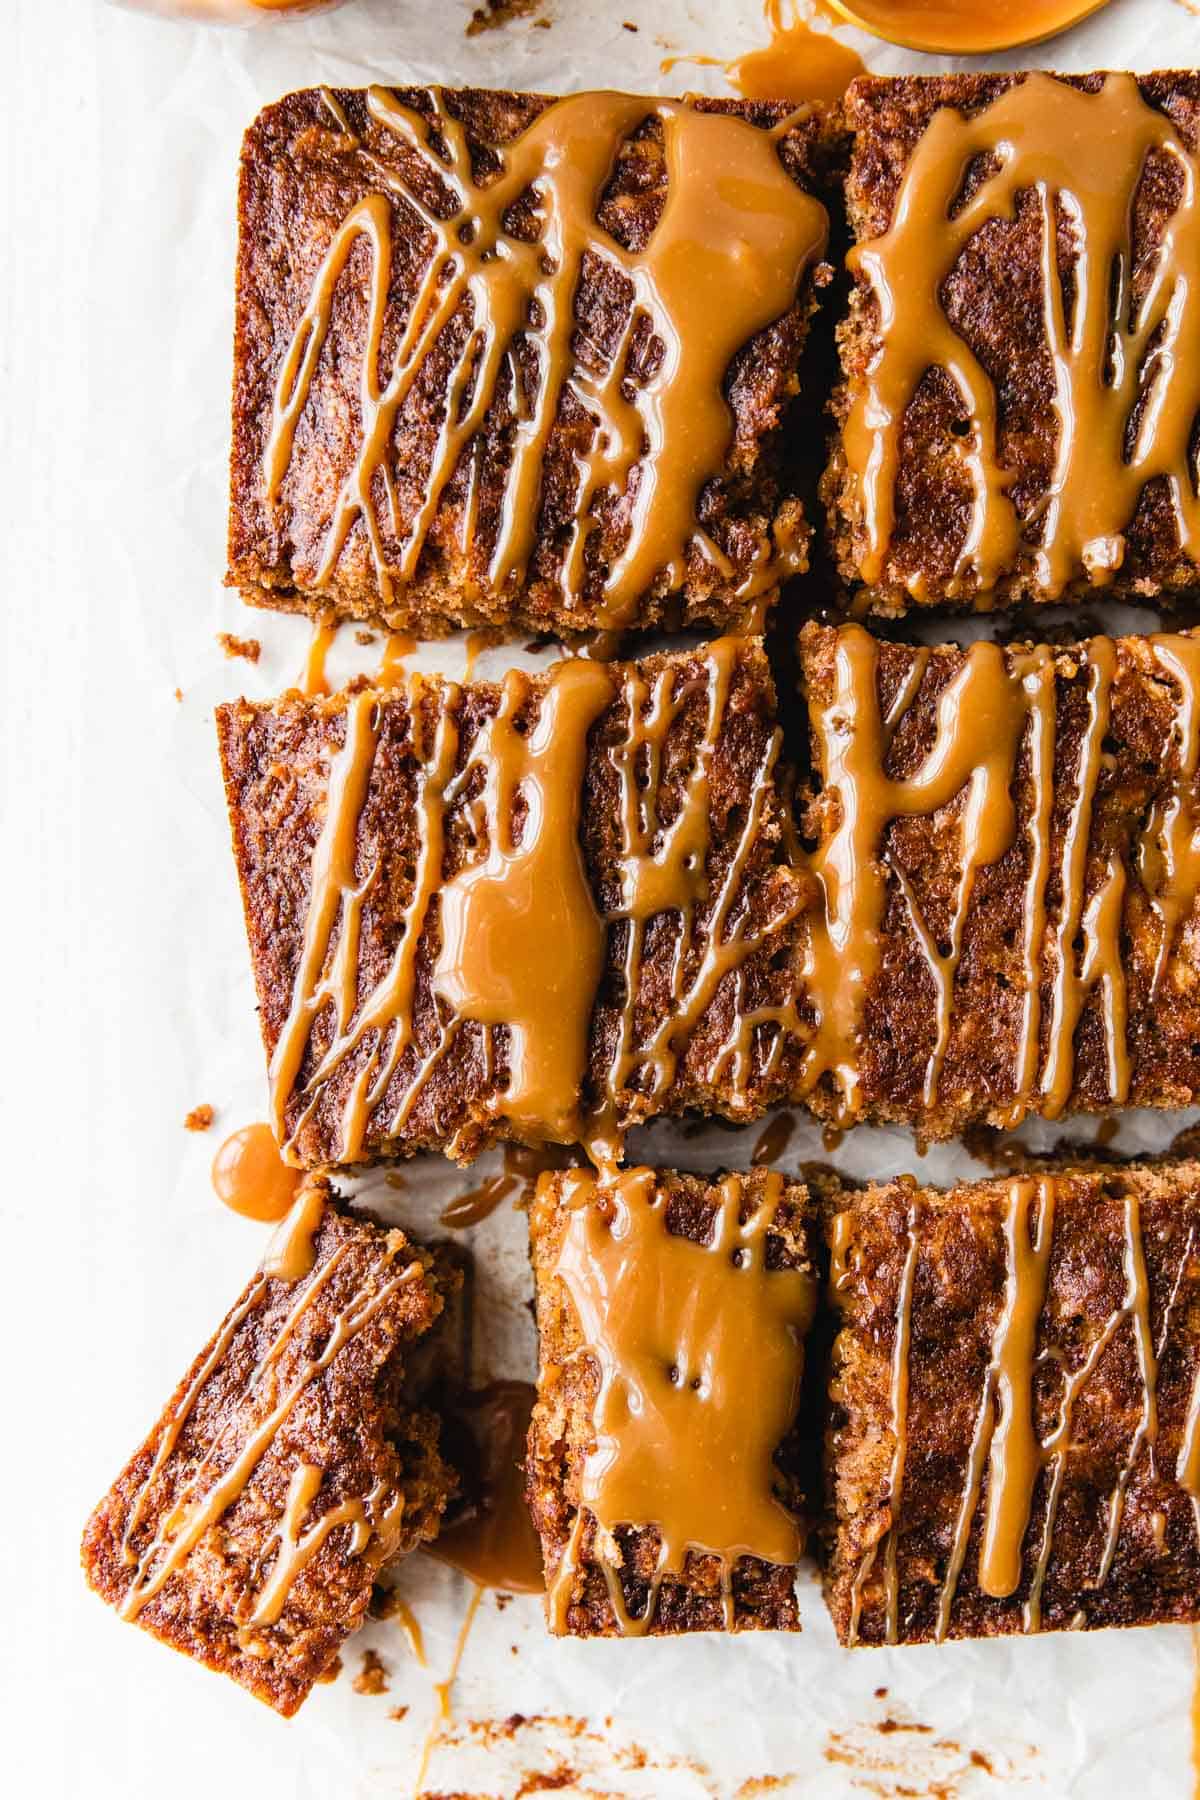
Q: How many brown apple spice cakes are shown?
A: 7